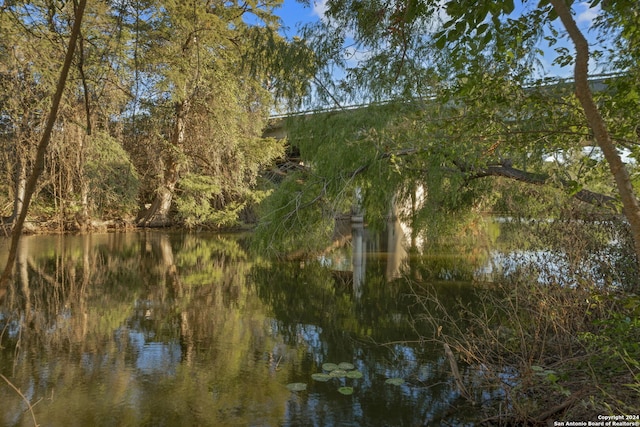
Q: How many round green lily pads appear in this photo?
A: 8